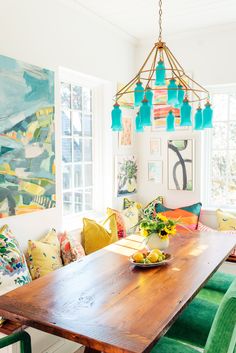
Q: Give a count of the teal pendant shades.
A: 12